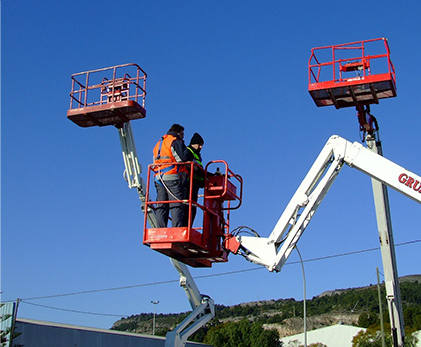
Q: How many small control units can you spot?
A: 3